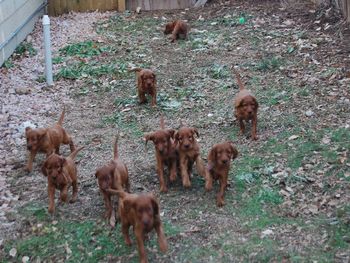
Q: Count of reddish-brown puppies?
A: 10